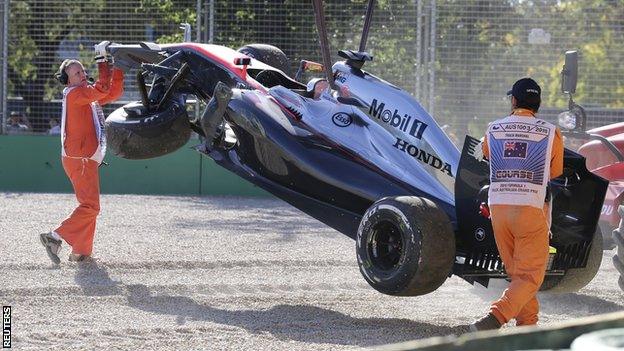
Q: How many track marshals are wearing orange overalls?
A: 2